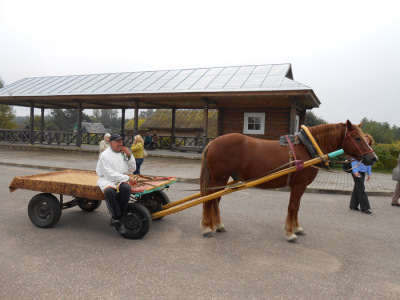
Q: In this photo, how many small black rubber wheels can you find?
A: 4